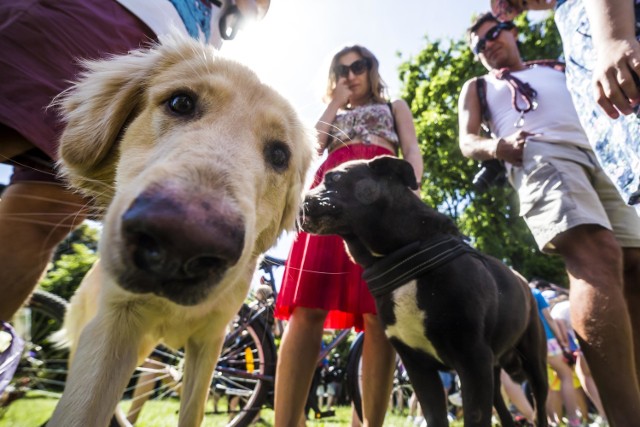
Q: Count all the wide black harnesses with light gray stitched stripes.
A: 1